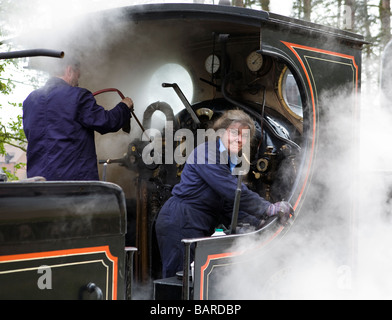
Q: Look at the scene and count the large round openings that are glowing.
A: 1